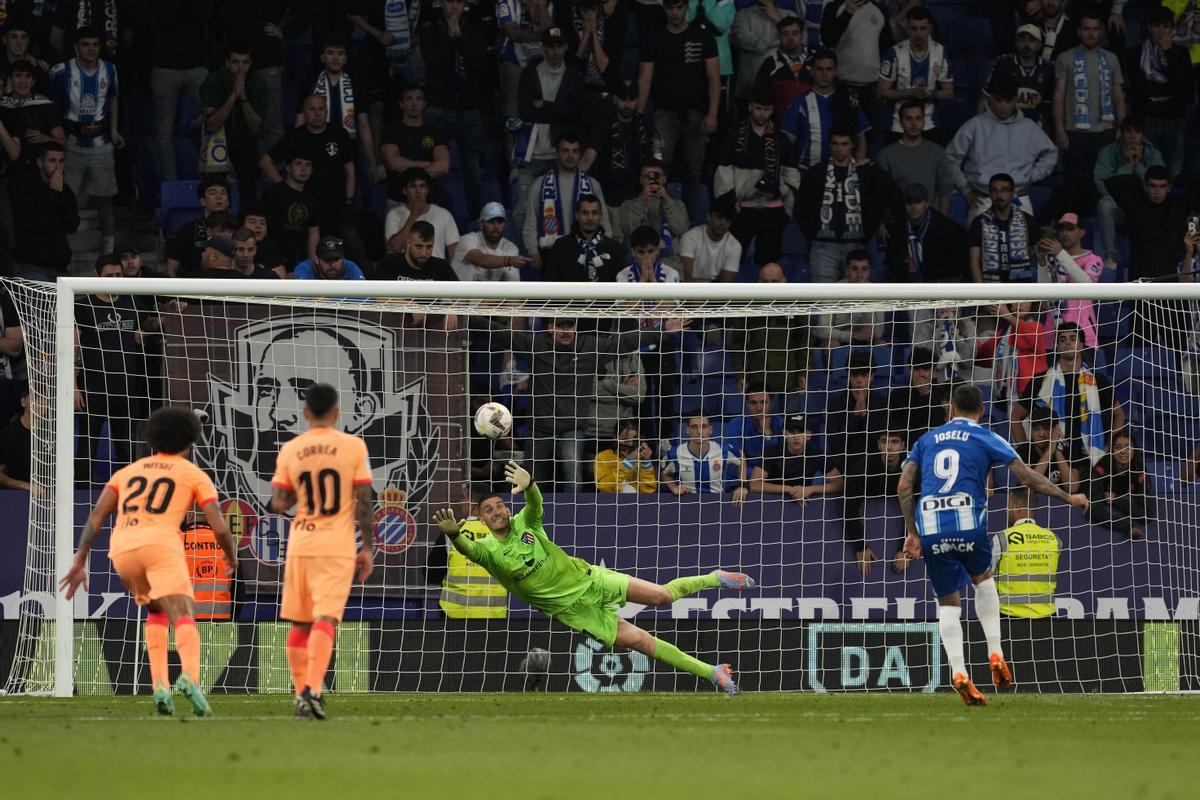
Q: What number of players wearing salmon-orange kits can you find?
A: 2